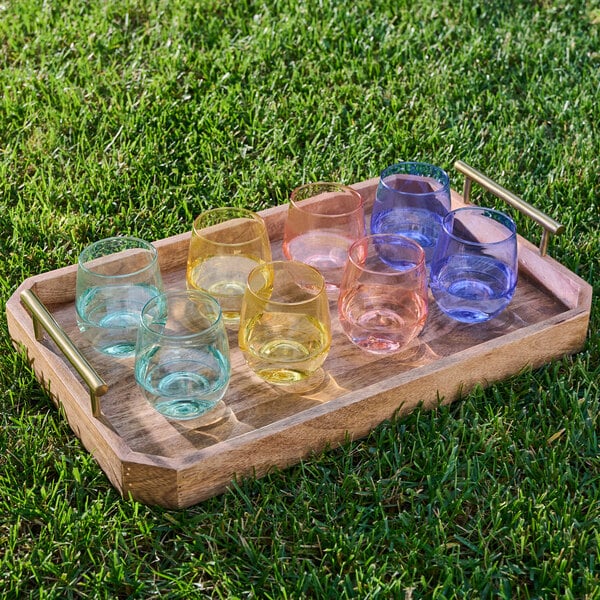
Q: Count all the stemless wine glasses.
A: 8